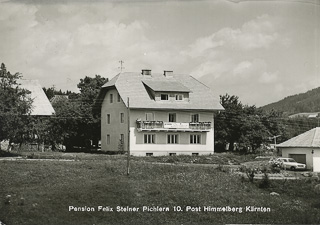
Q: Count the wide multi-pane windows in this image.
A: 3